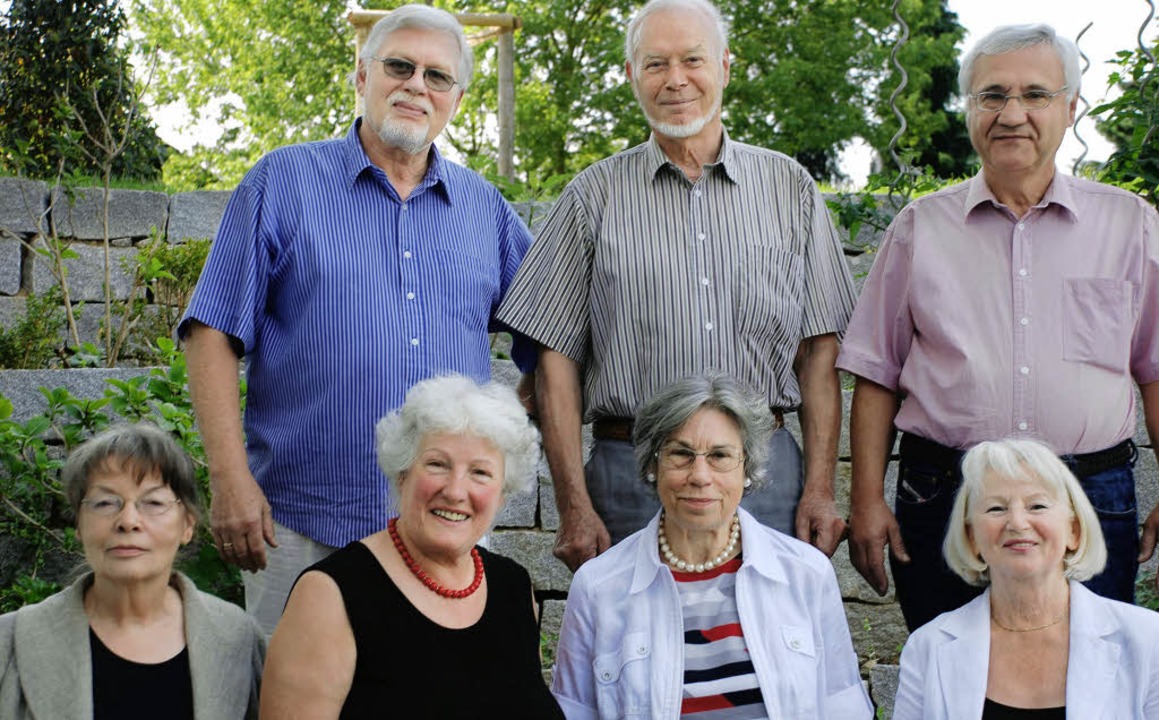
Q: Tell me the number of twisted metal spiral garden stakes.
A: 3